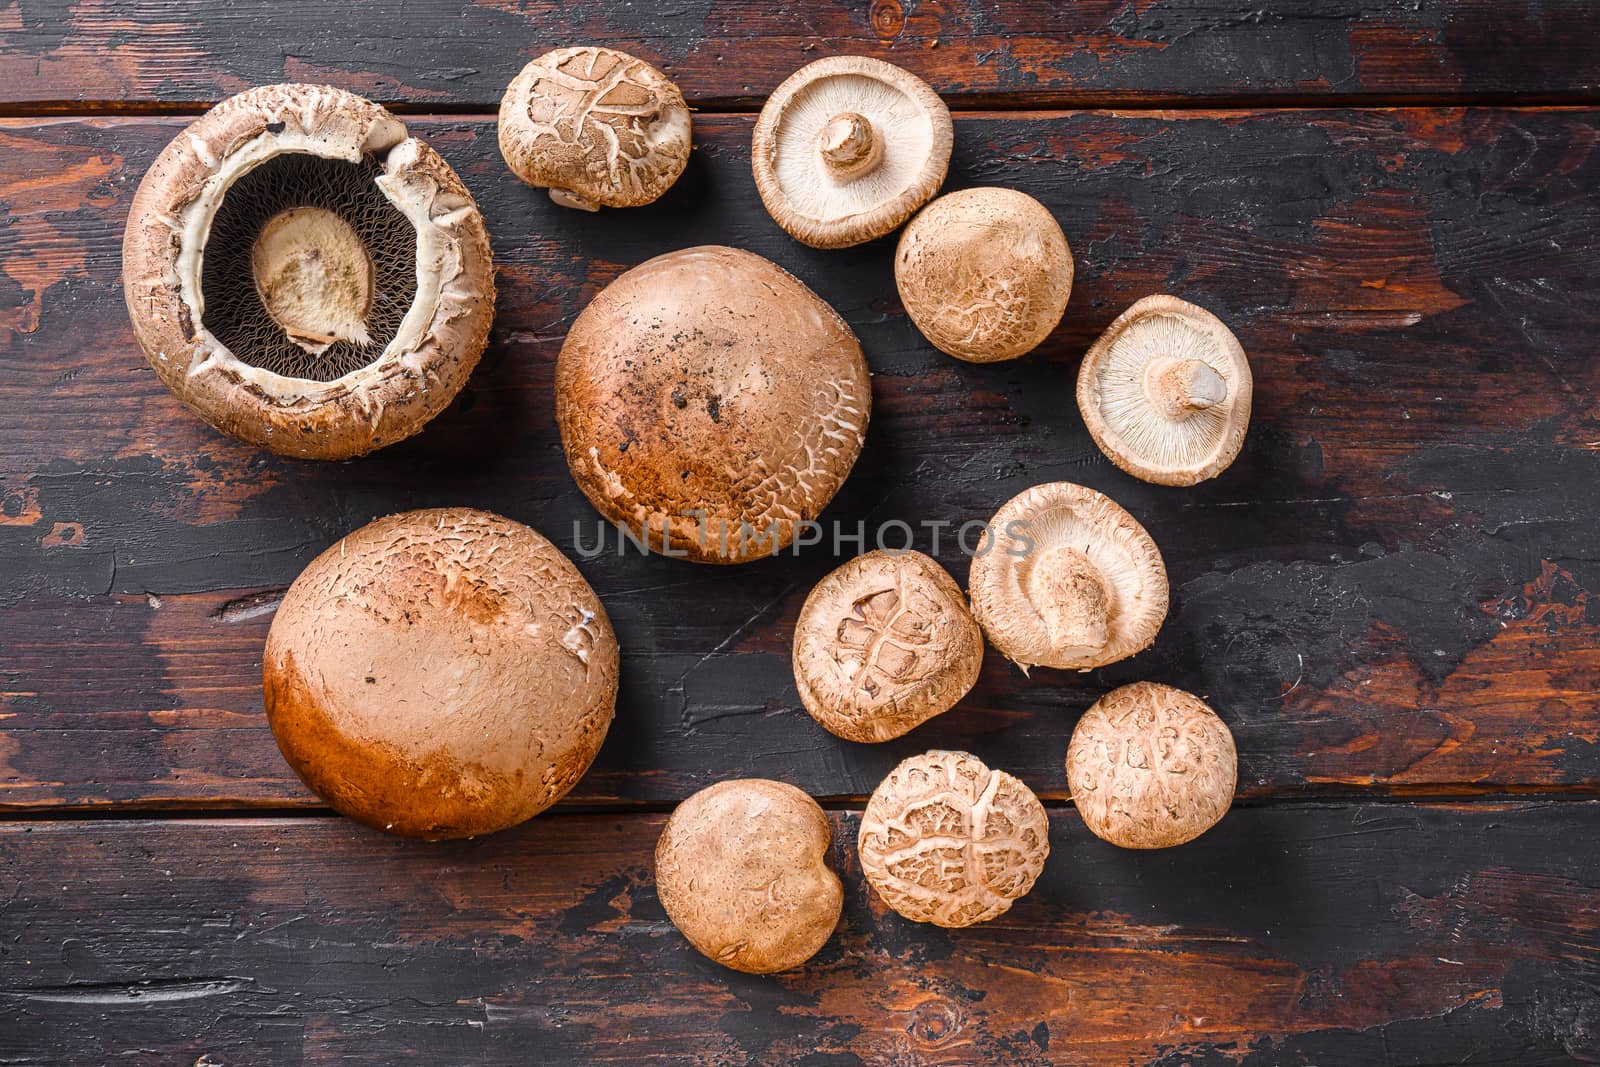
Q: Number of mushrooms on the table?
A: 12